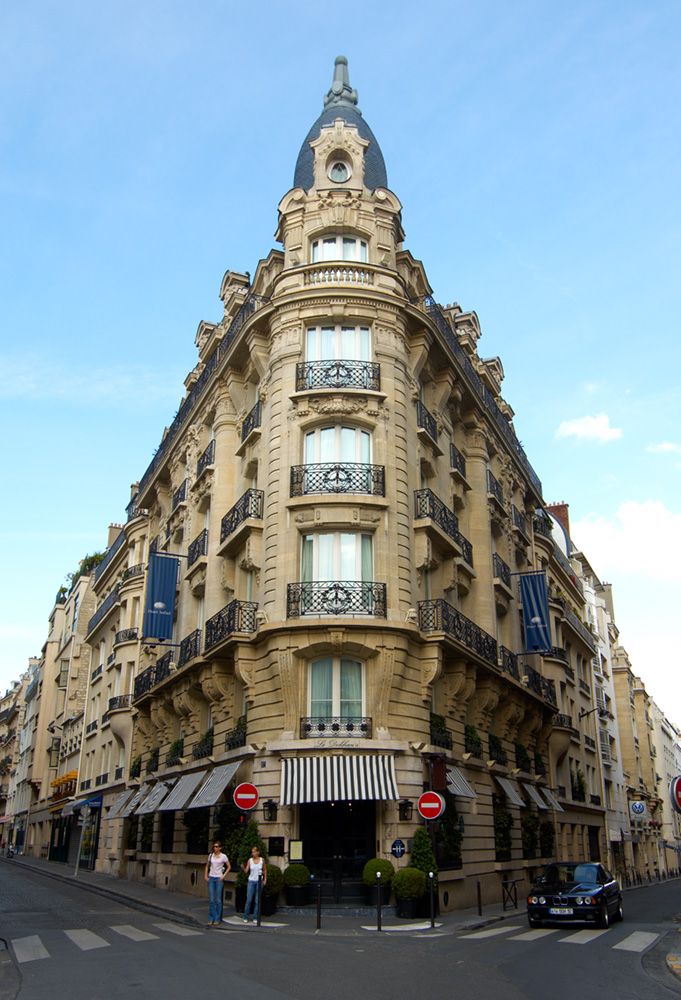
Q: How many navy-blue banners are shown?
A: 2